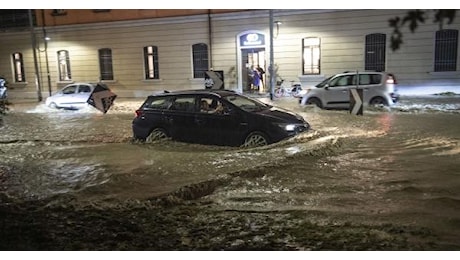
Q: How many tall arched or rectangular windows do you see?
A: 8